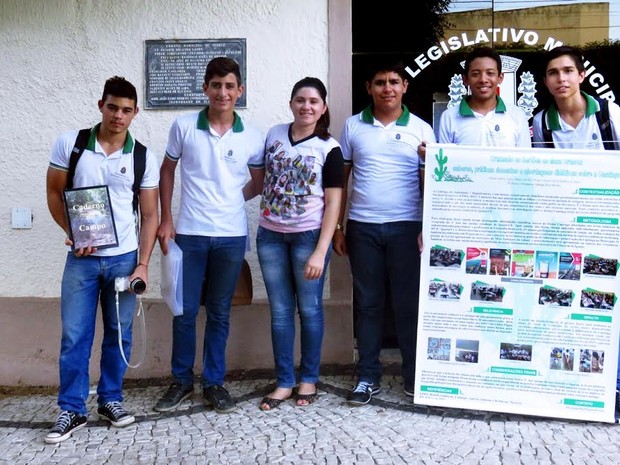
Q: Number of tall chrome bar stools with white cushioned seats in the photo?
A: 0